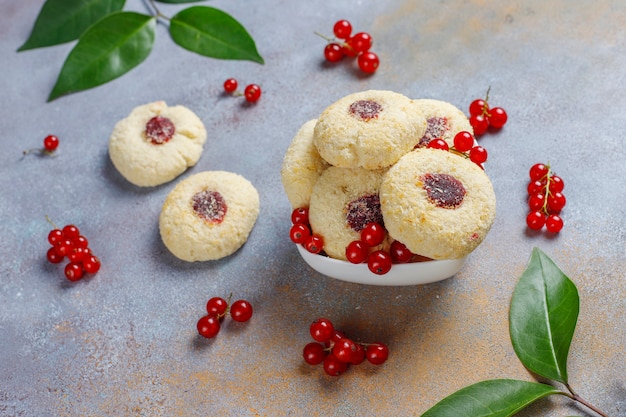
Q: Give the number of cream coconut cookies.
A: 7